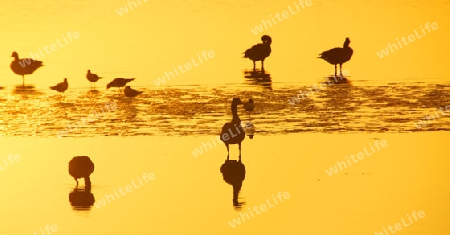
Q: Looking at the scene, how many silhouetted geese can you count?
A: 5